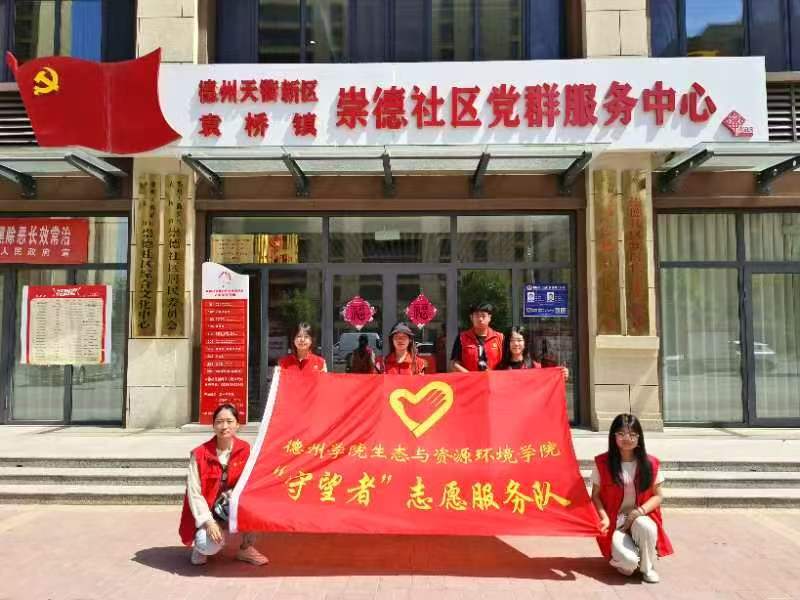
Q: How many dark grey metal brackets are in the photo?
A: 9